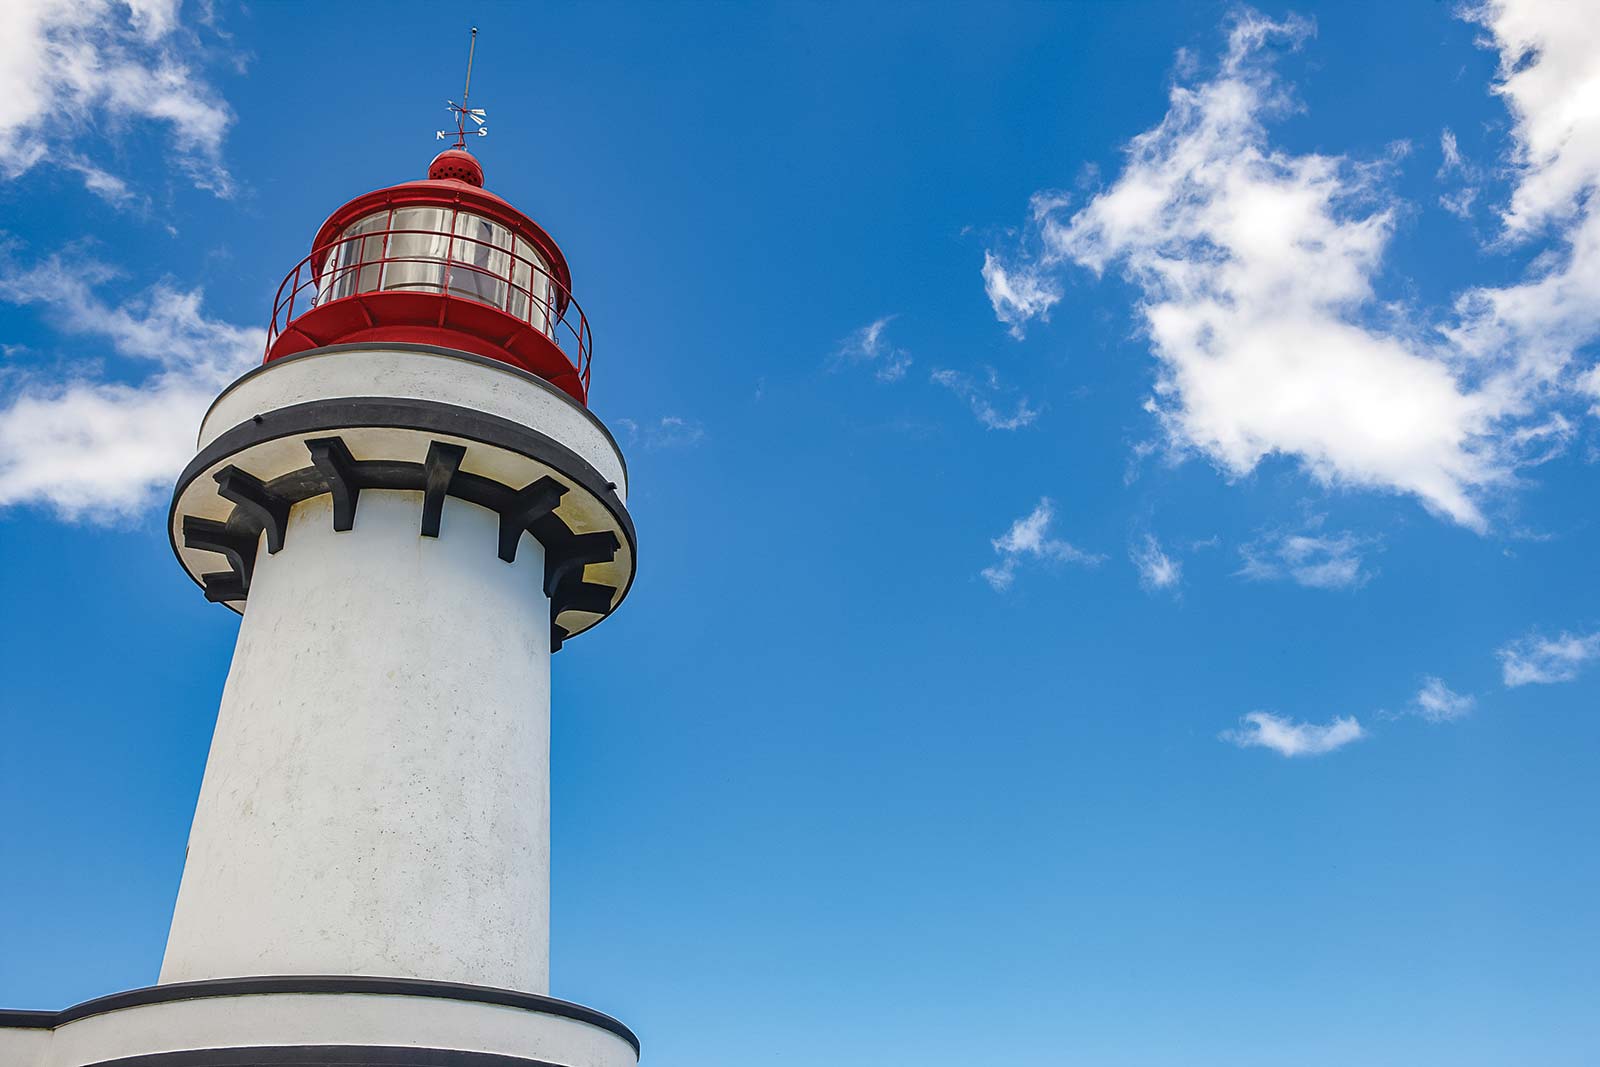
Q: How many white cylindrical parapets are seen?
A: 2